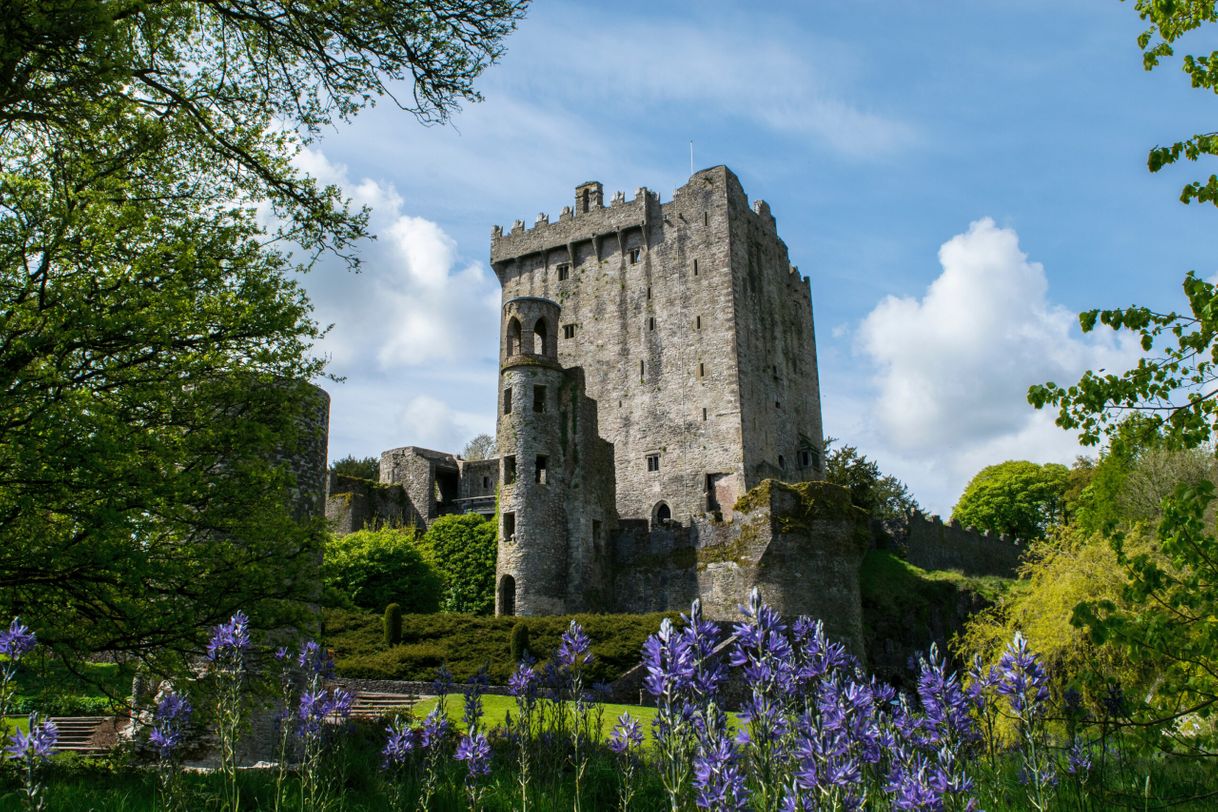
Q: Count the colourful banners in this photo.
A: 0